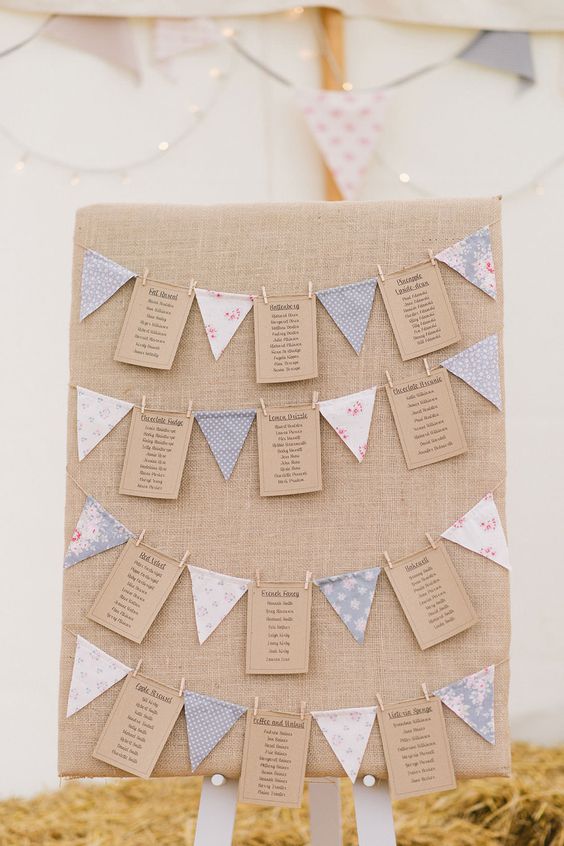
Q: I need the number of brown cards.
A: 12